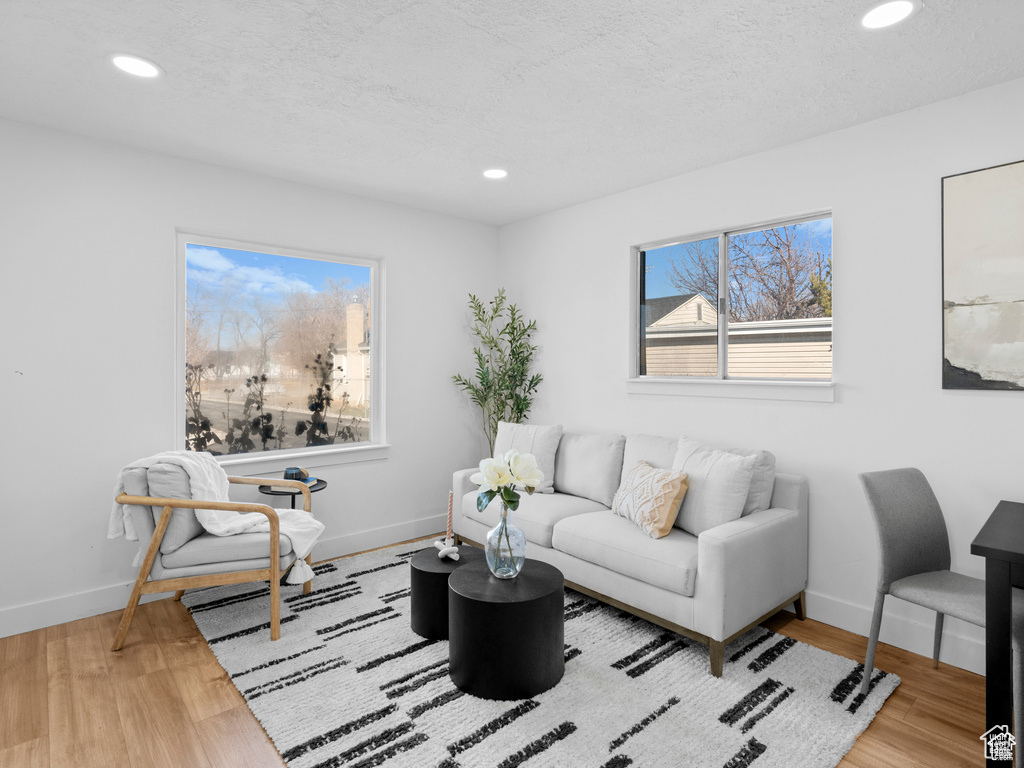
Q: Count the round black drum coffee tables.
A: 2